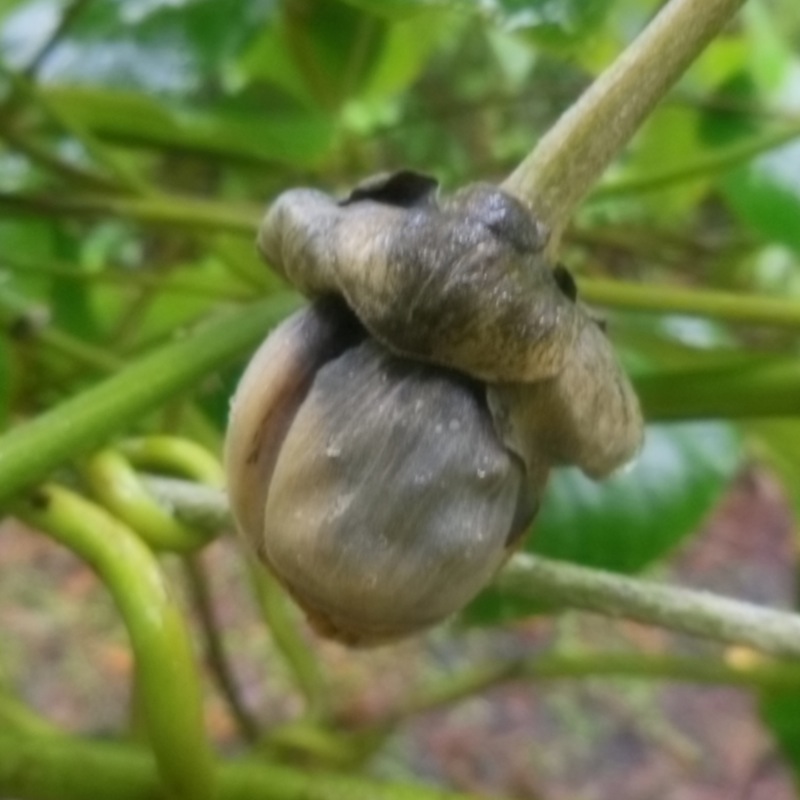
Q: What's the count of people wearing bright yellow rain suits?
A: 0